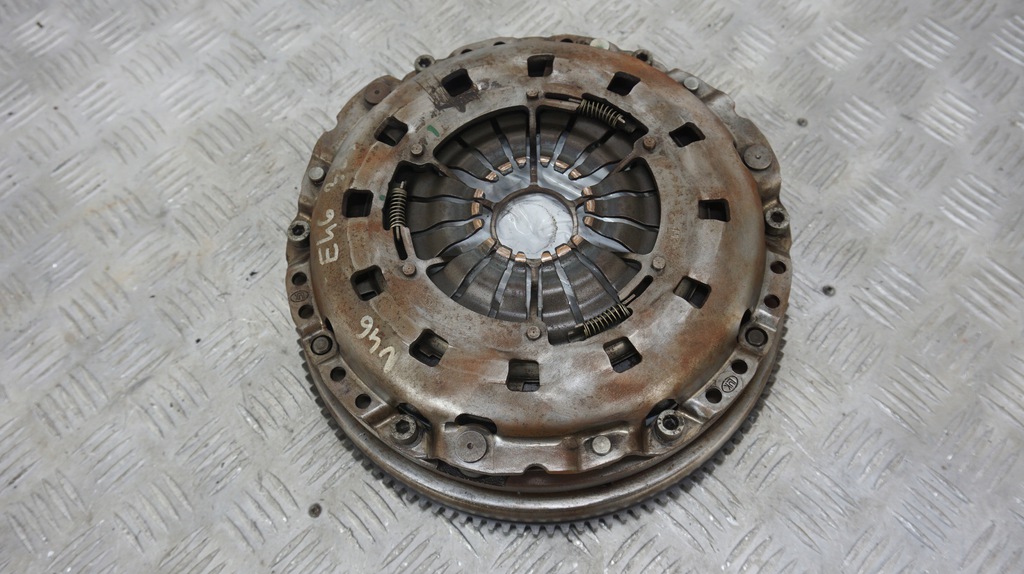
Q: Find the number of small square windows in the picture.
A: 12